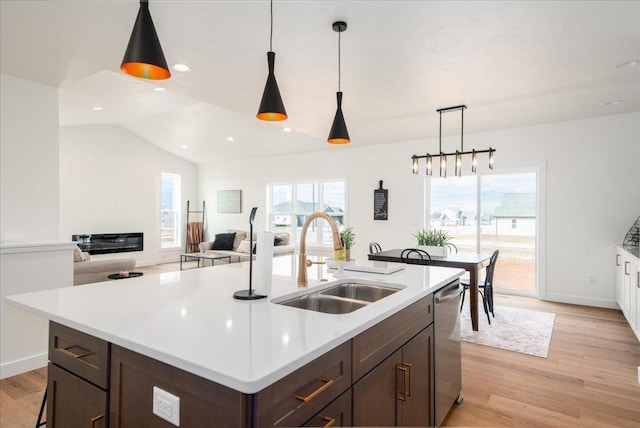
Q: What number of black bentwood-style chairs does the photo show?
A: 4